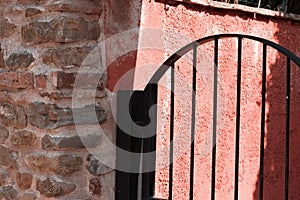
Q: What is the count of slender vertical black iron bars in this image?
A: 6